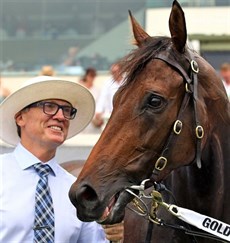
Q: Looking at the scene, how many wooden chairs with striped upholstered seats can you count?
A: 0